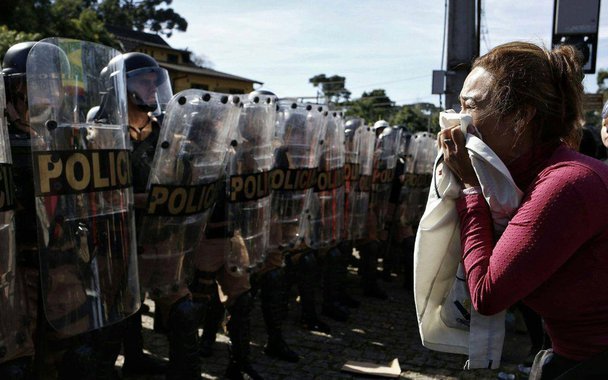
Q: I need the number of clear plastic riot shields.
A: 10